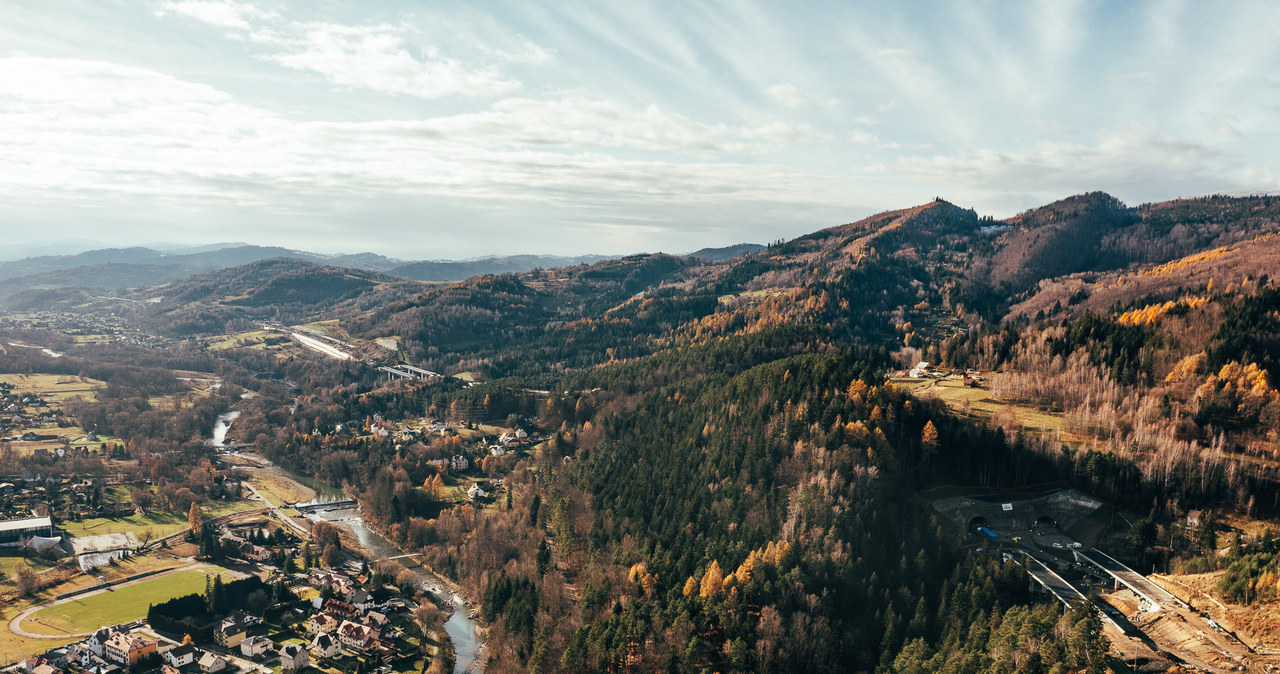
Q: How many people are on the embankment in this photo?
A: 0